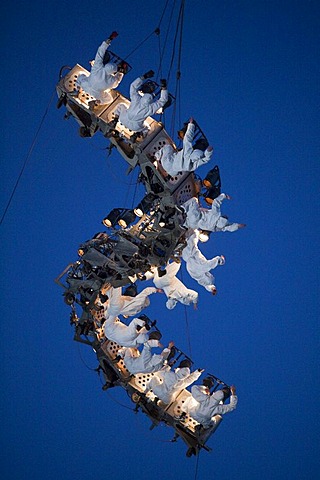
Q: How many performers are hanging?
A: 11